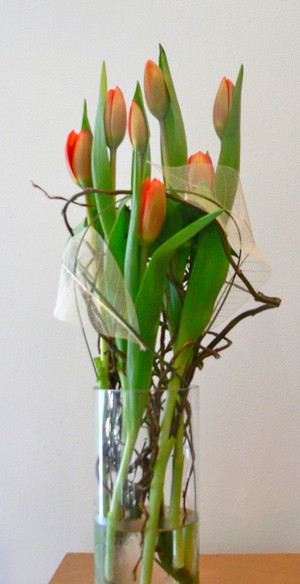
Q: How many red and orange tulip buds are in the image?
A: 7